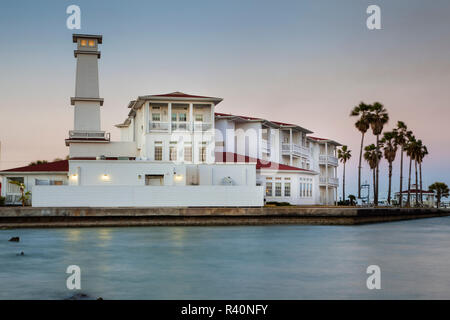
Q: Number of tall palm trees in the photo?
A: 9